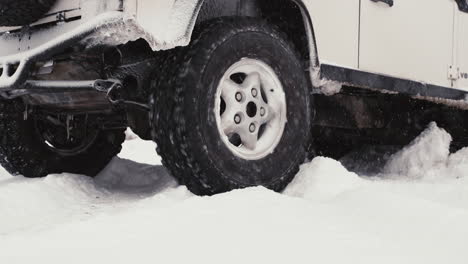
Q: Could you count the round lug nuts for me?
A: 5